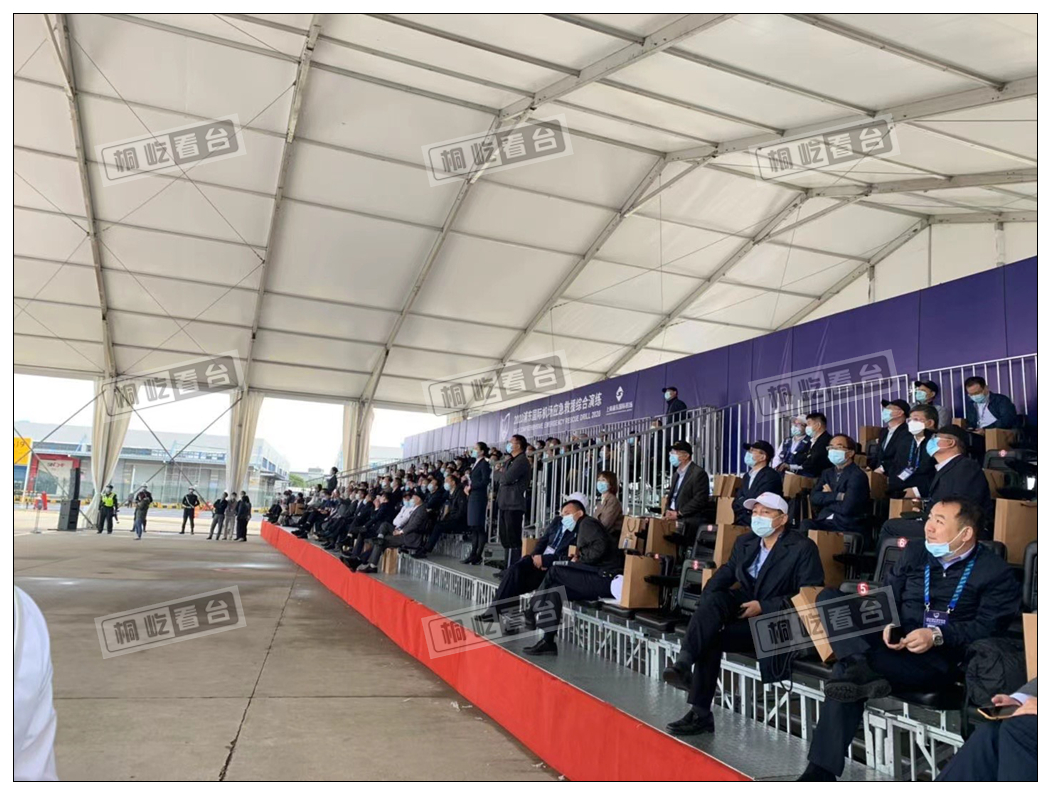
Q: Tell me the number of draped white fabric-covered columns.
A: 3